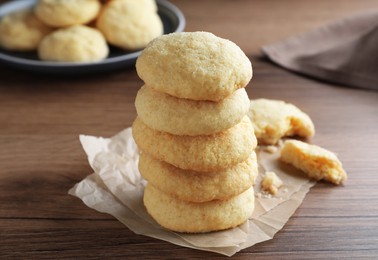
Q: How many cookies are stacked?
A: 5